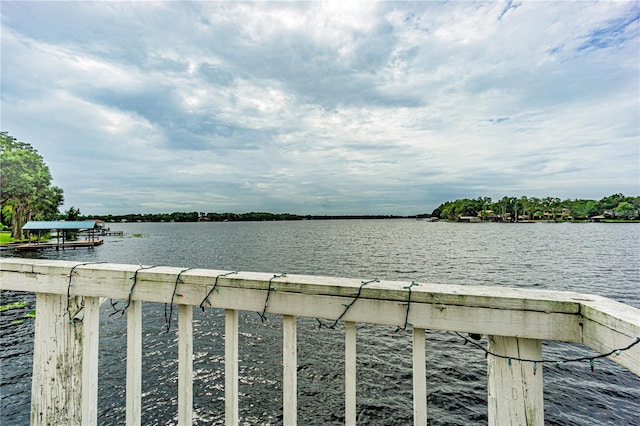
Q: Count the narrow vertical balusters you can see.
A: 7